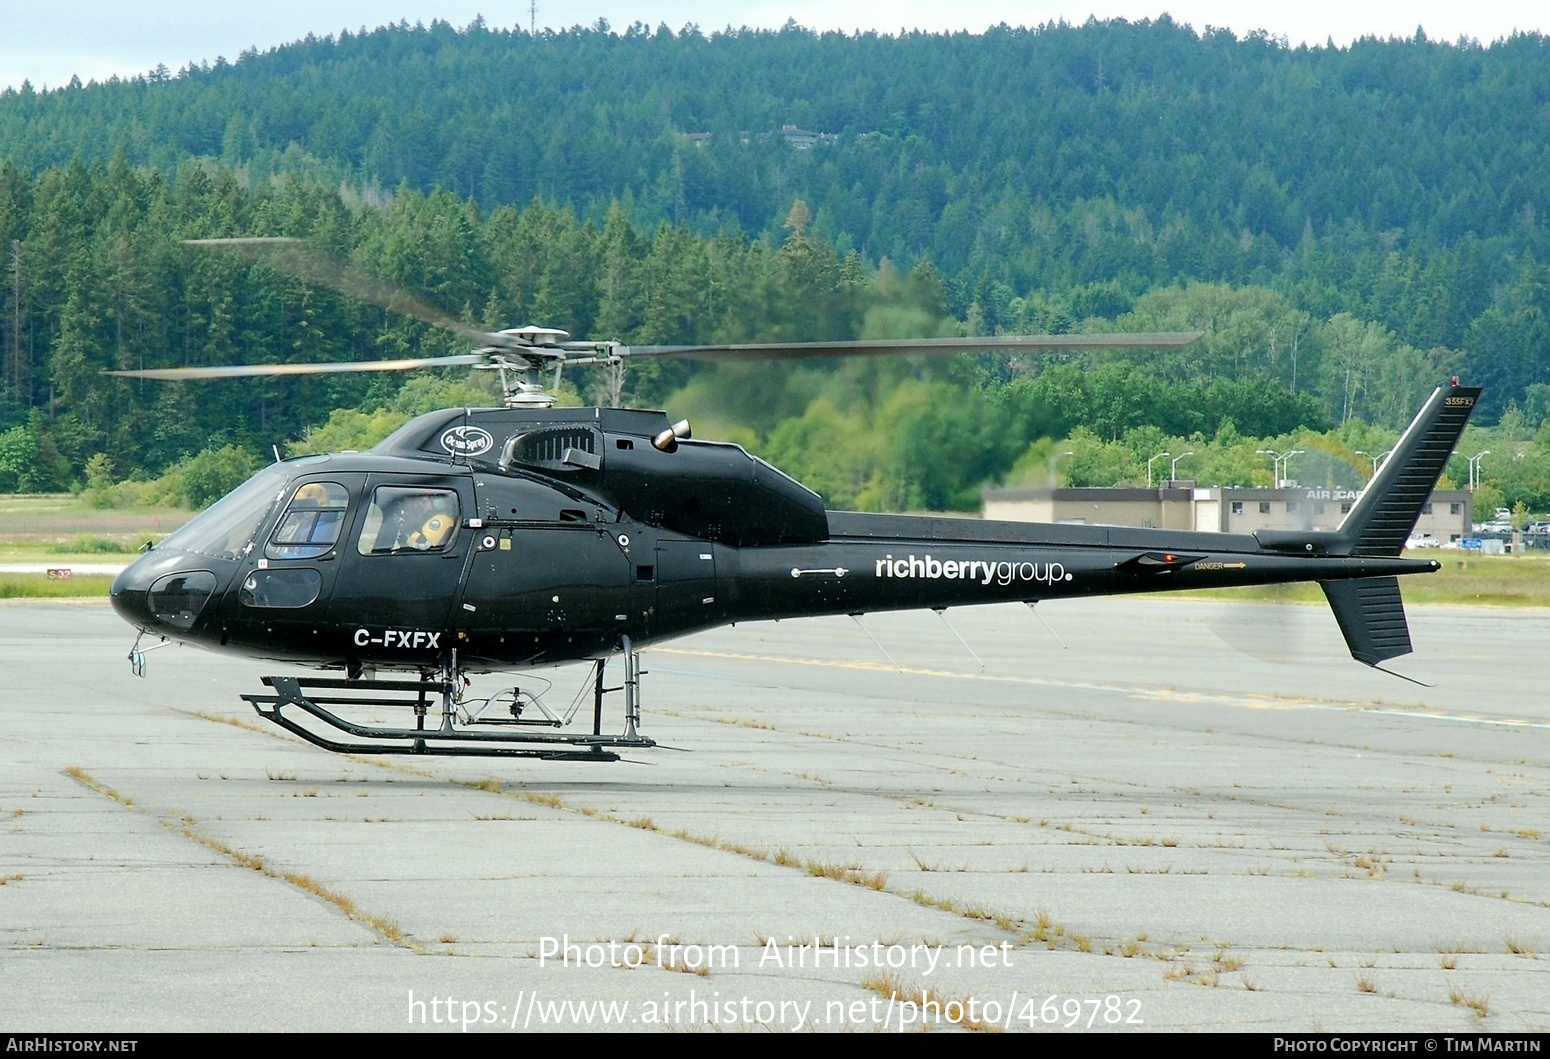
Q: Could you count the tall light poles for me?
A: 8